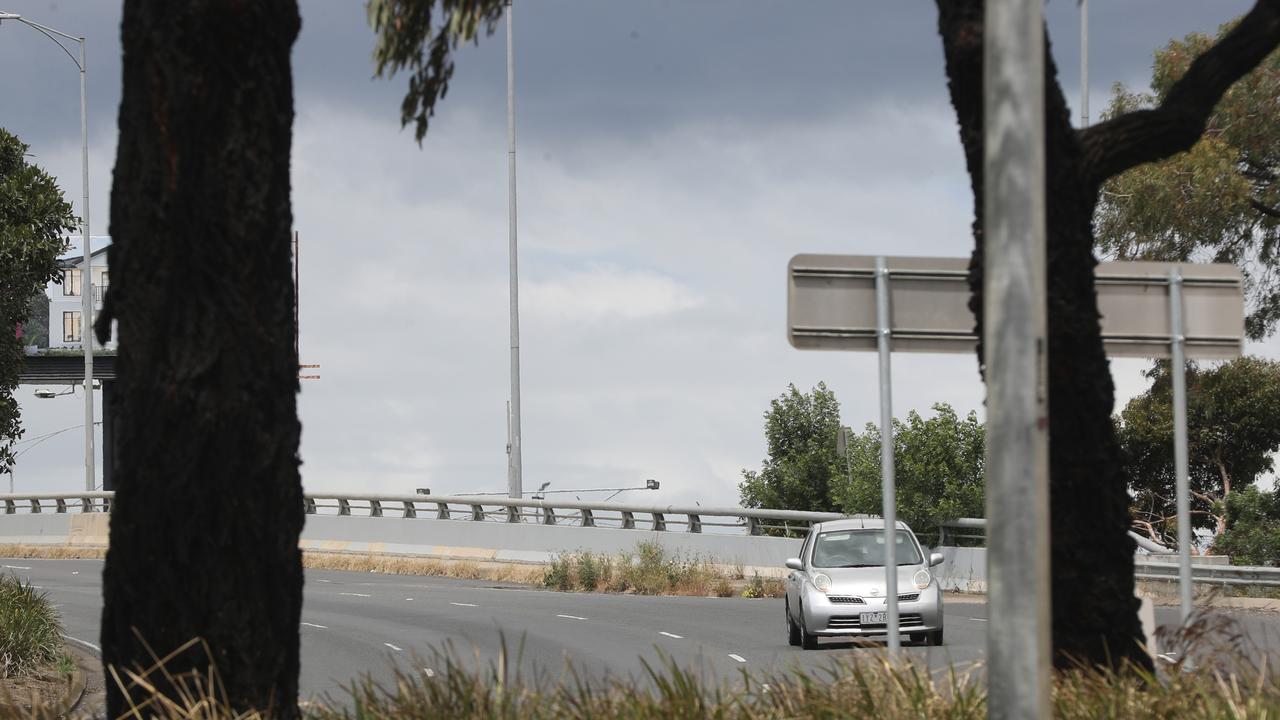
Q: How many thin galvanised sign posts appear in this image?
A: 2